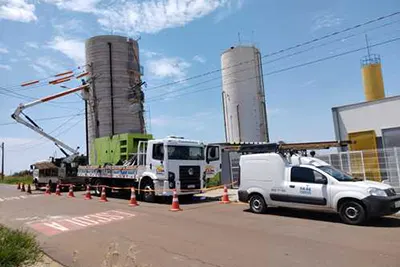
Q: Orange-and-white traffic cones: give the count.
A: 11